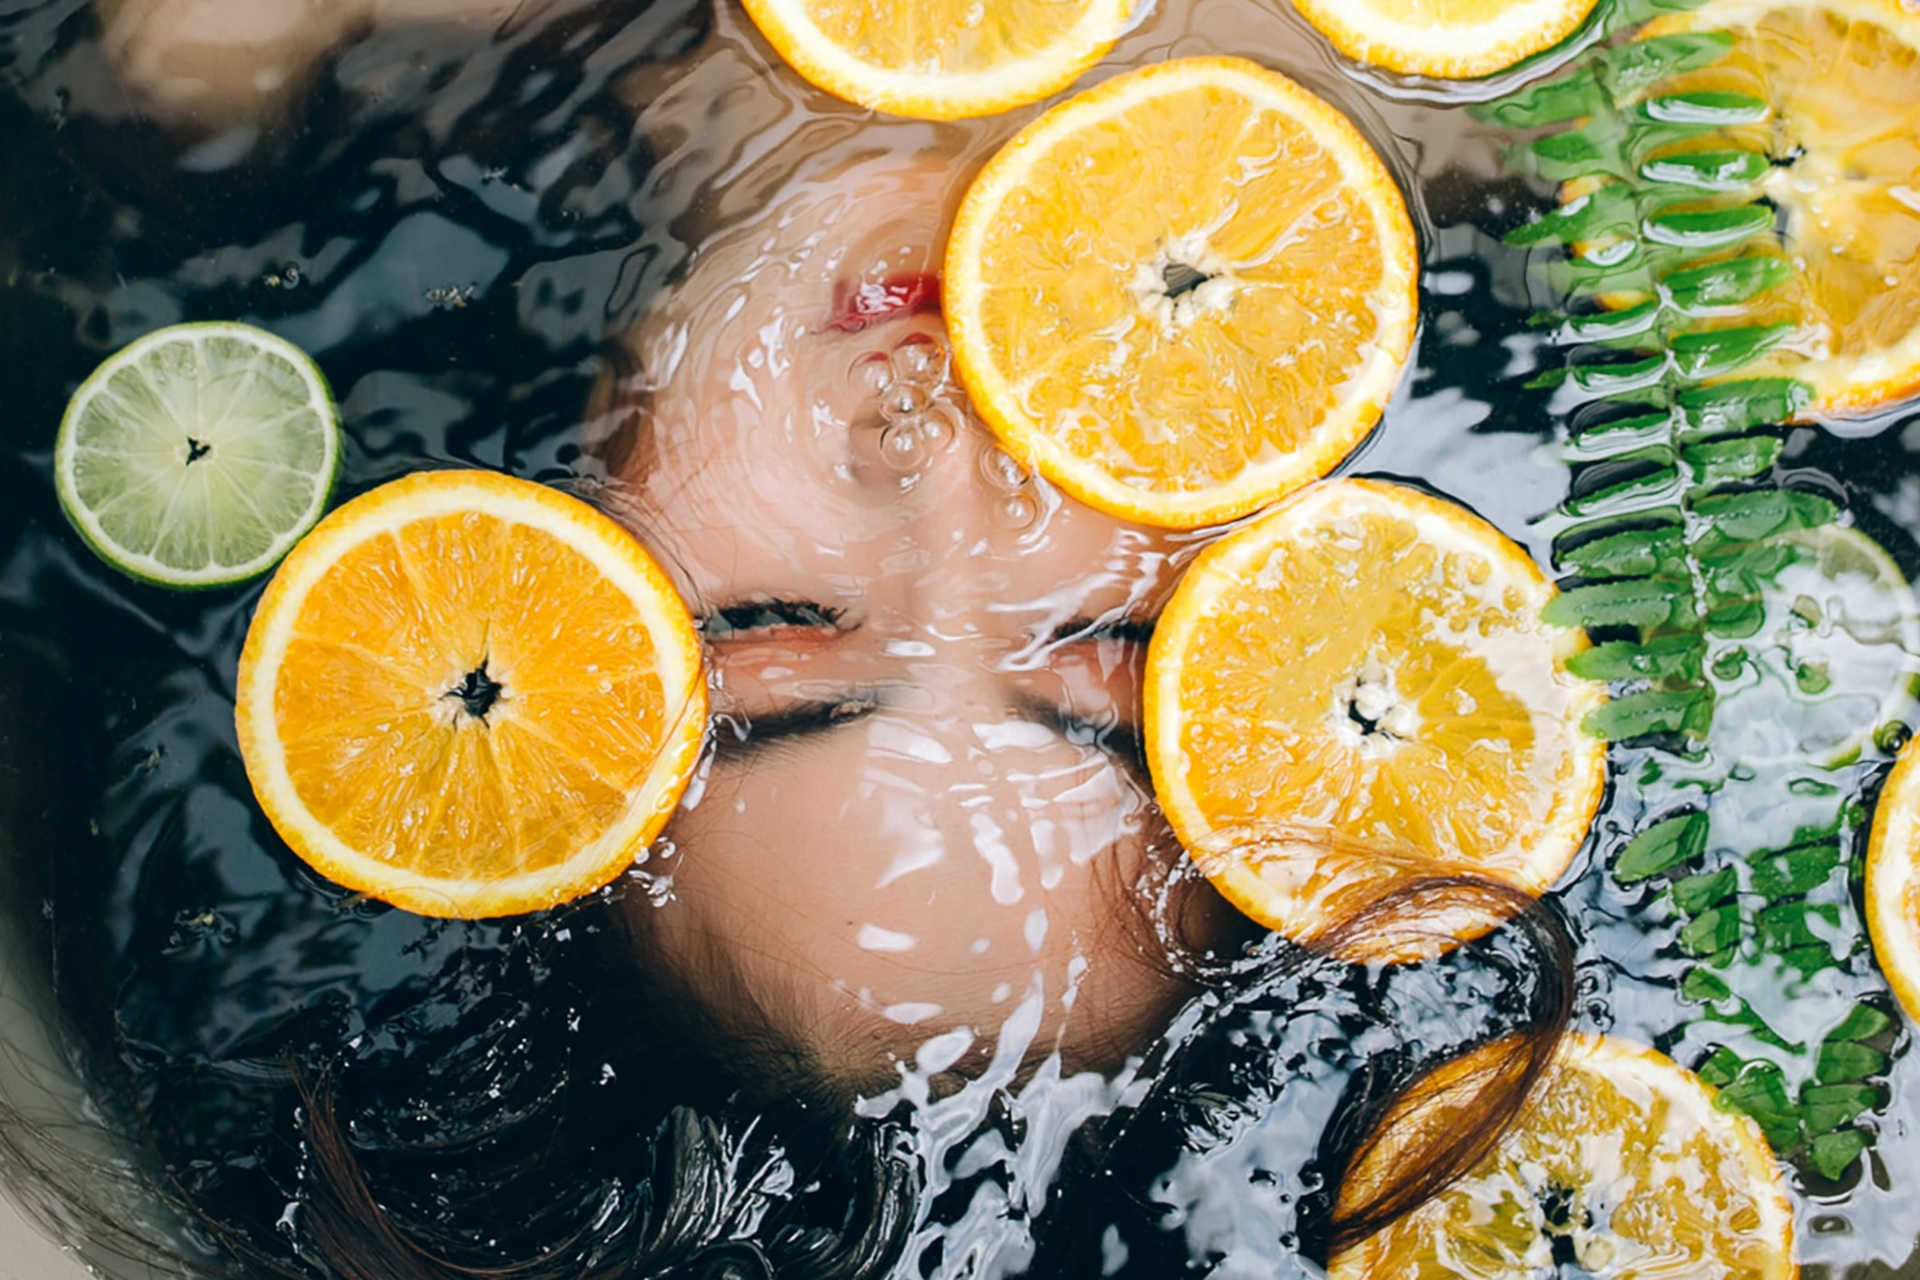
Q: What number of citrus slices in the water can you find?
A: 10